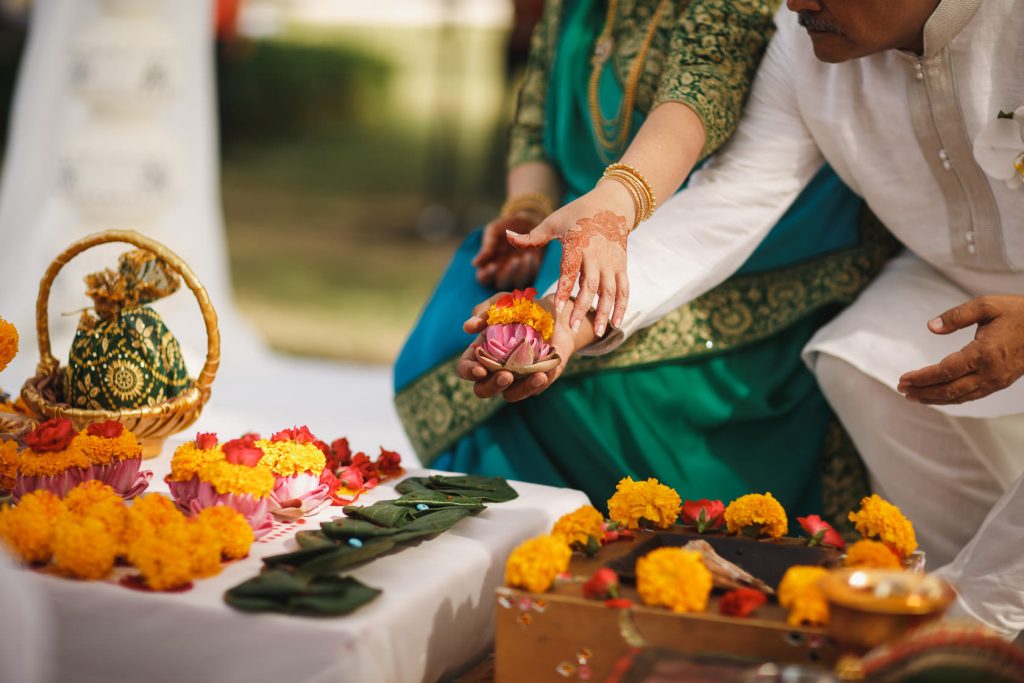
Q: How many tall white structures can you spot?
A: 1